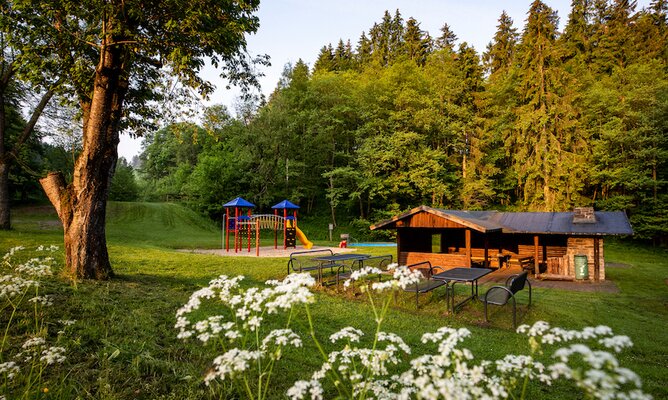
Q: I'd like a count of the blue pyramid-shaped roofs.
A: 2